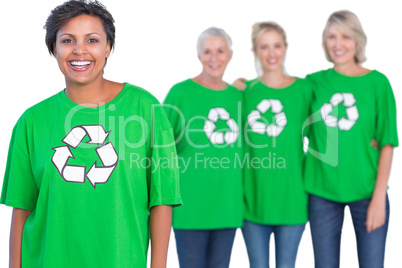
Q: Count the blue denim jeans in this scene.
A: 3